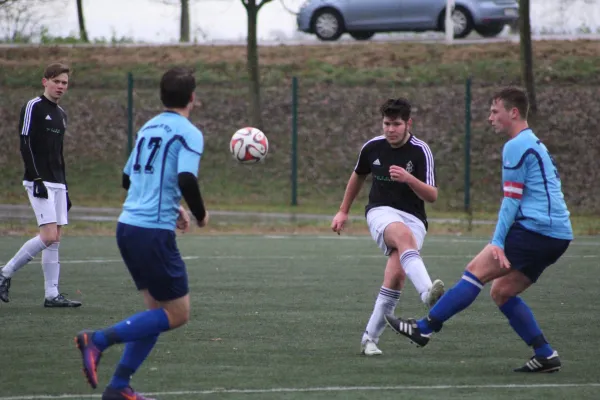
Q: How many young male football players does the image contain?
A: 4